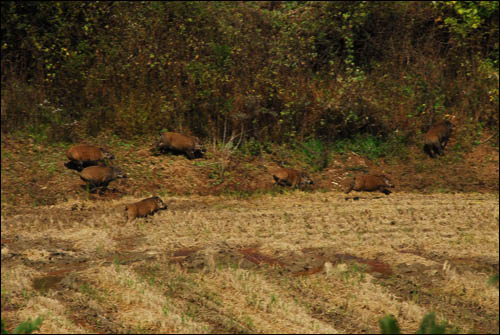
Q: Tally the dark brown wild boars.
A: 7